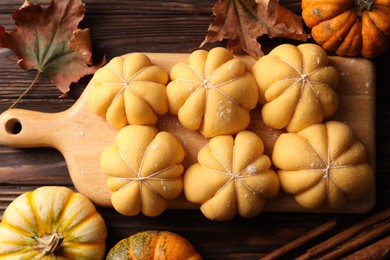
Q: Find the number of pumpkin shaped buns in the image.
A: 6